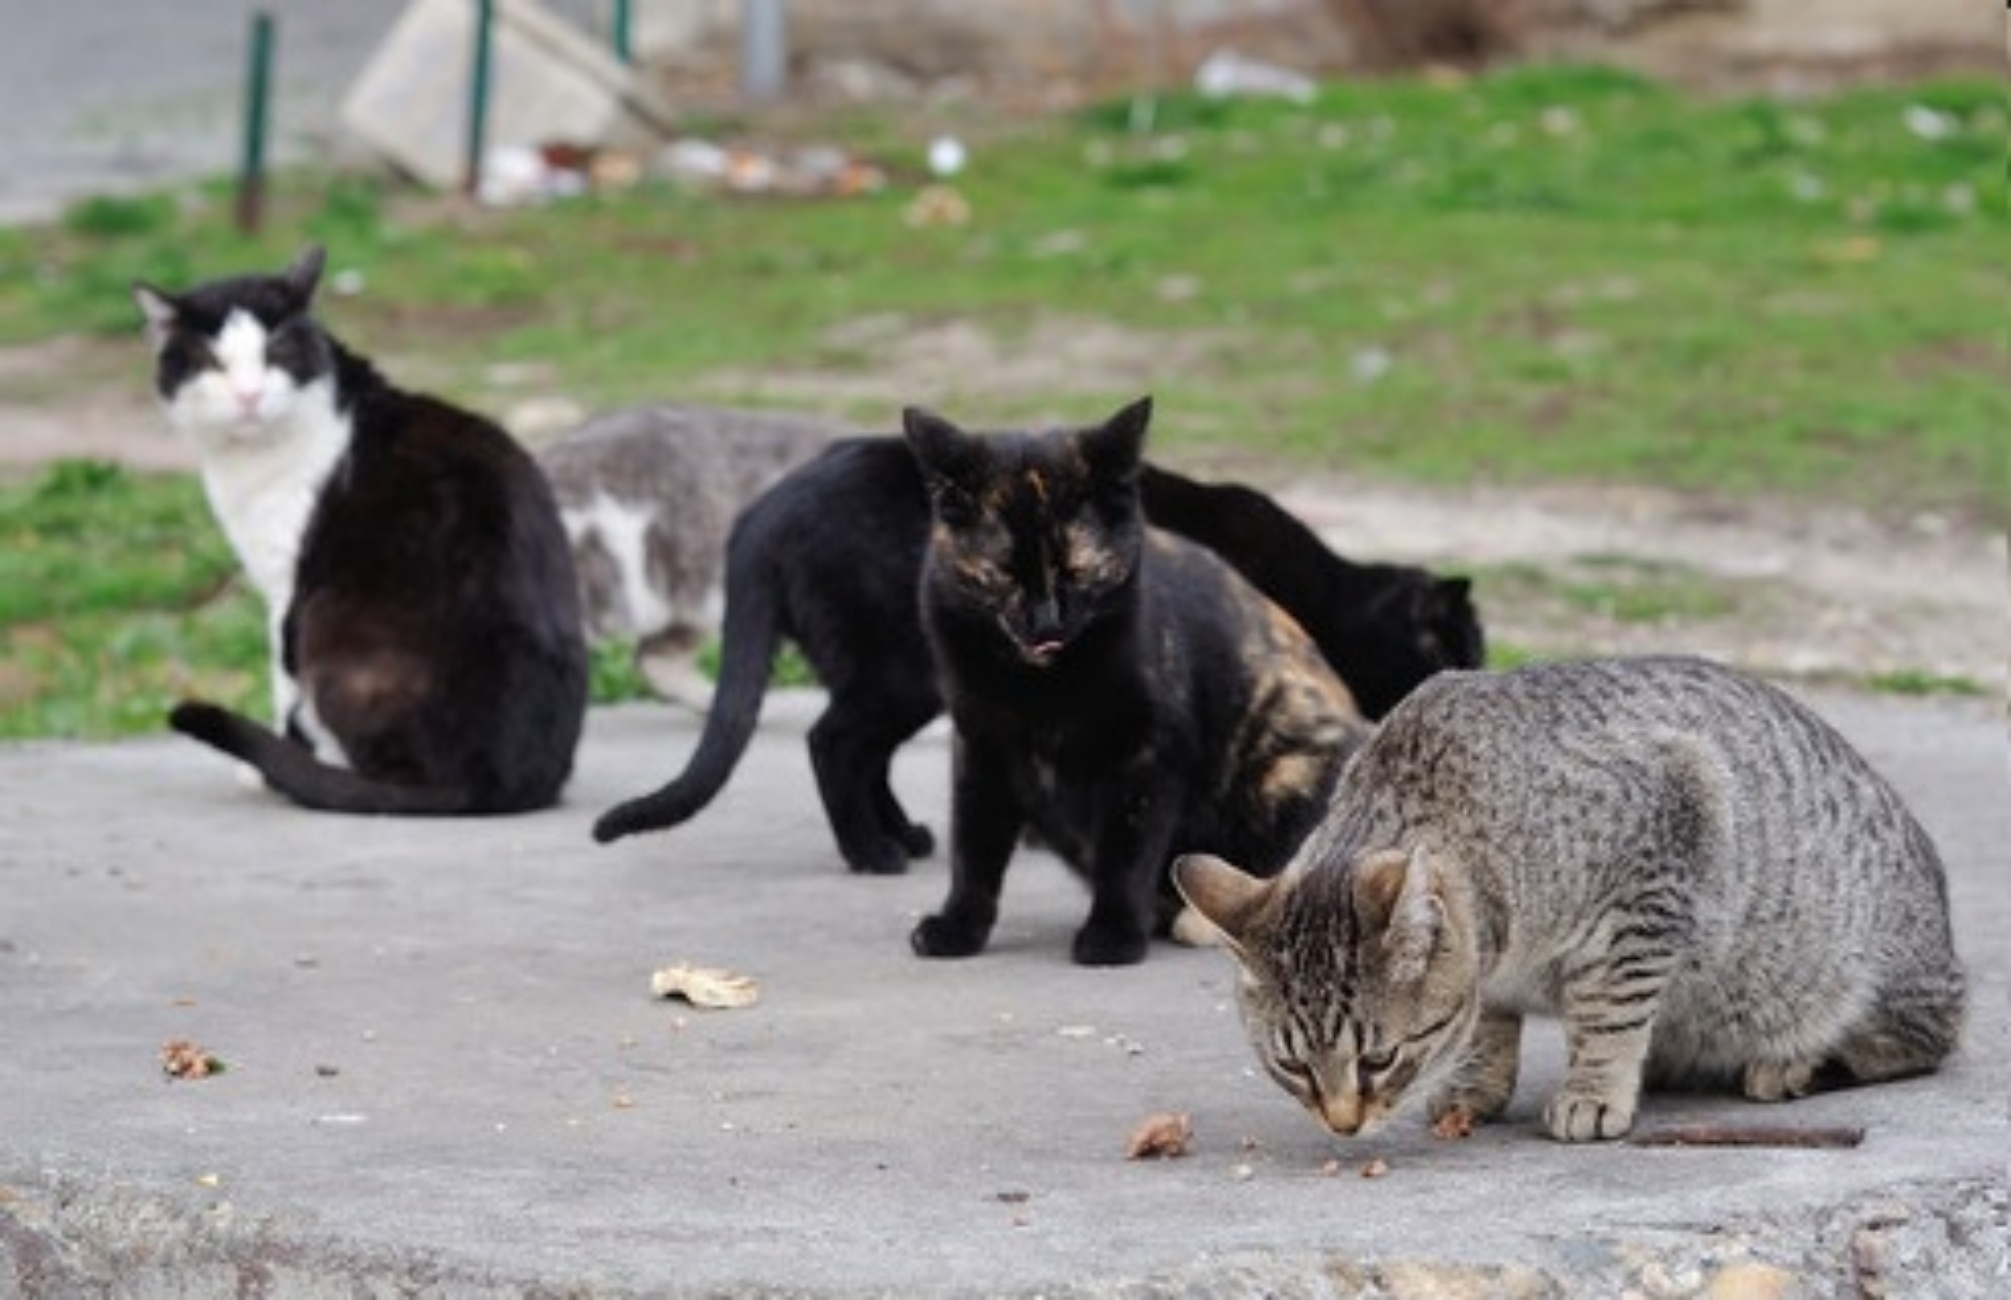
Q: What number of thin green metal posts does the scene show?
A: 3